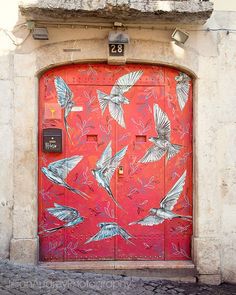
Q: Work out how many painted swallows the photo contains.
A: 9